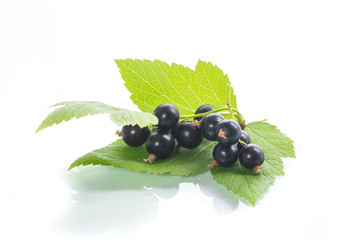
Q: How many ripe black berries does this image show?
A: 10